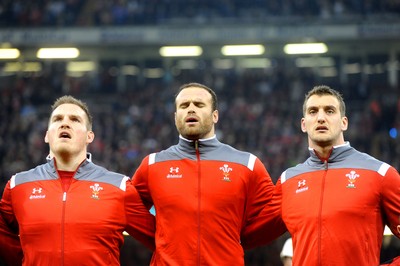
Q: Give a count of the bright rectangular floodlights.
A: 5